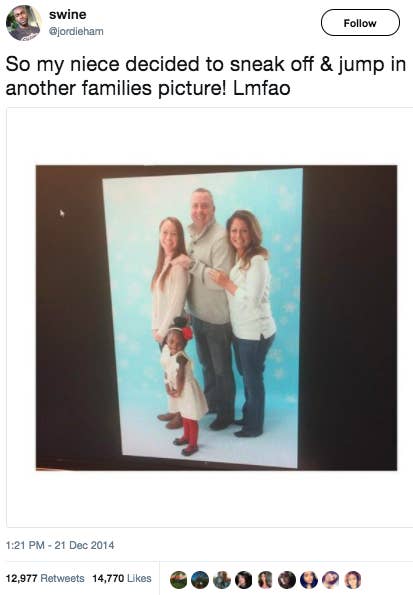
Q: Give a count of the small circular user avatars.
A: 9